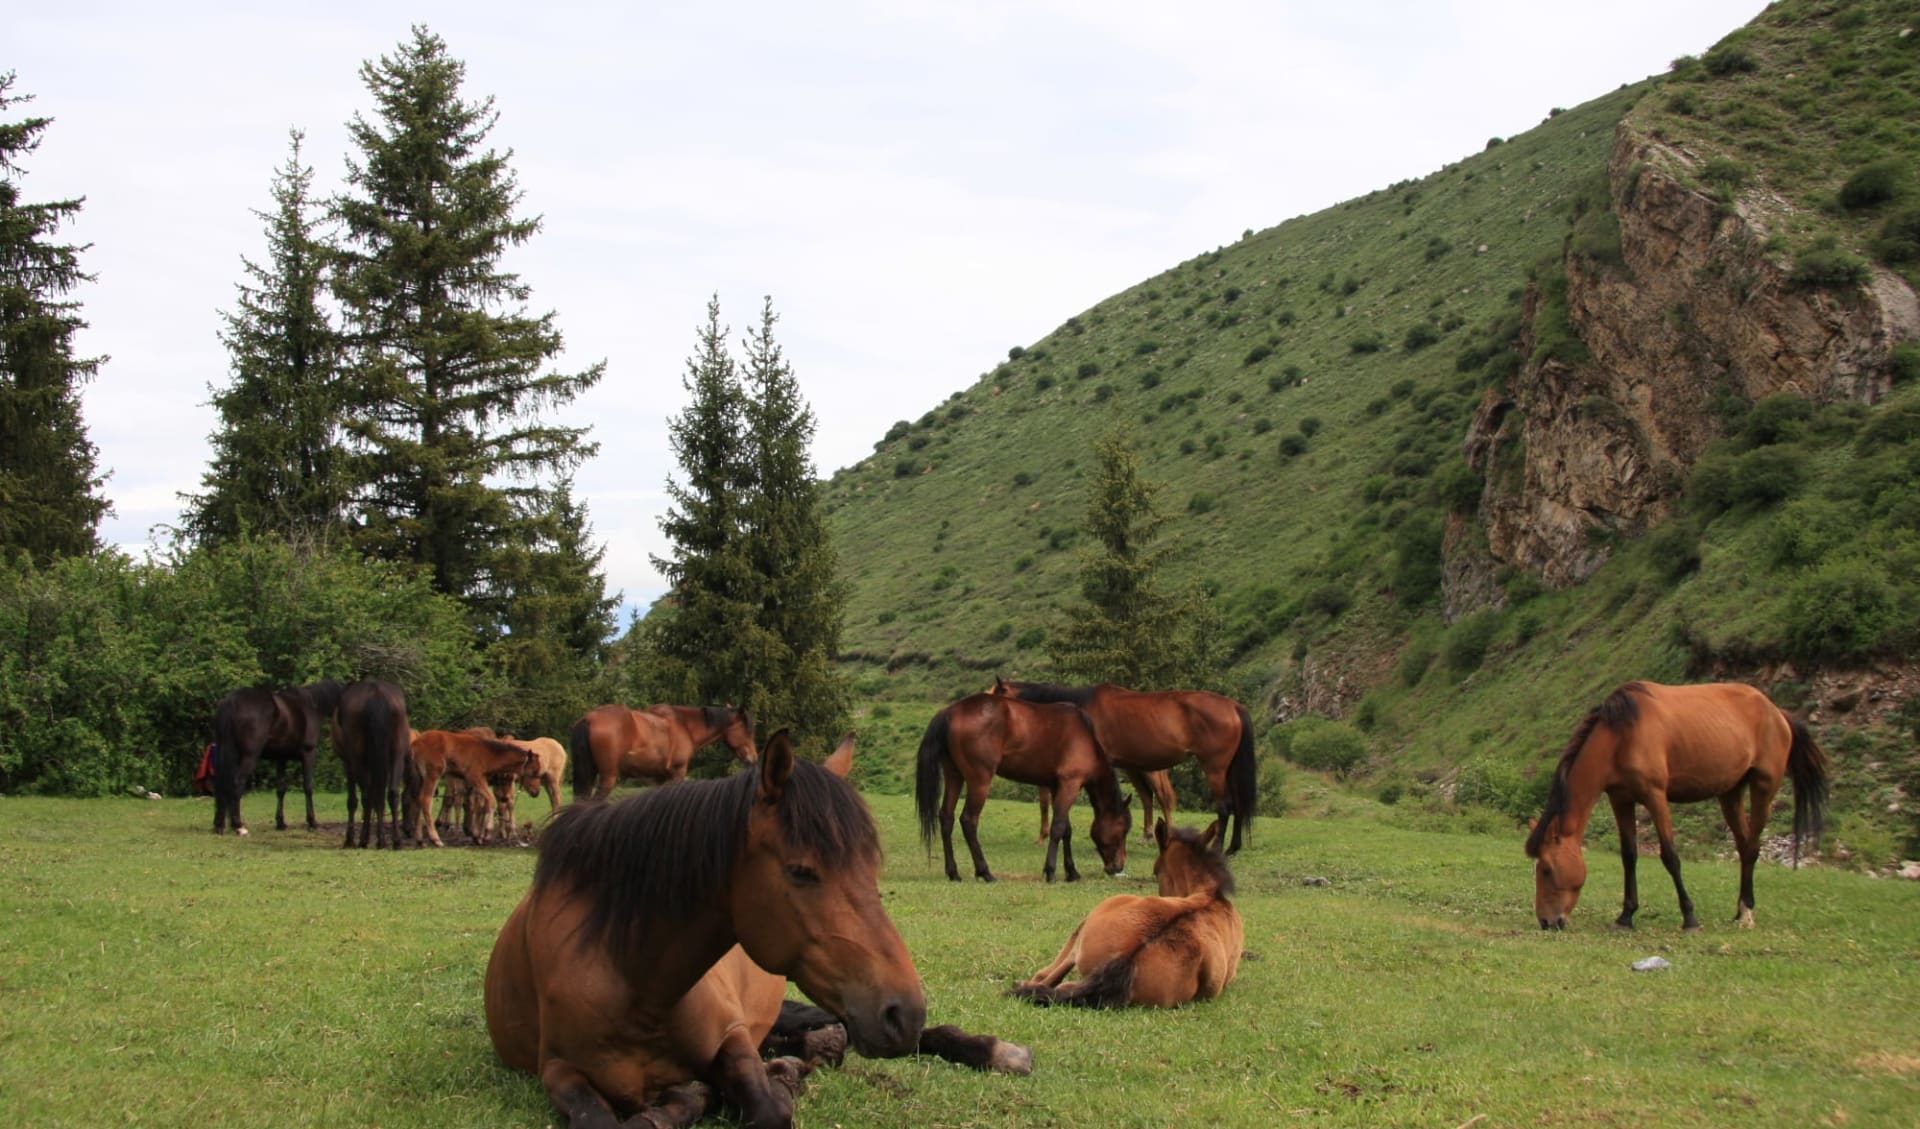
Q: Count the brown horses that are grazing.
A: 2